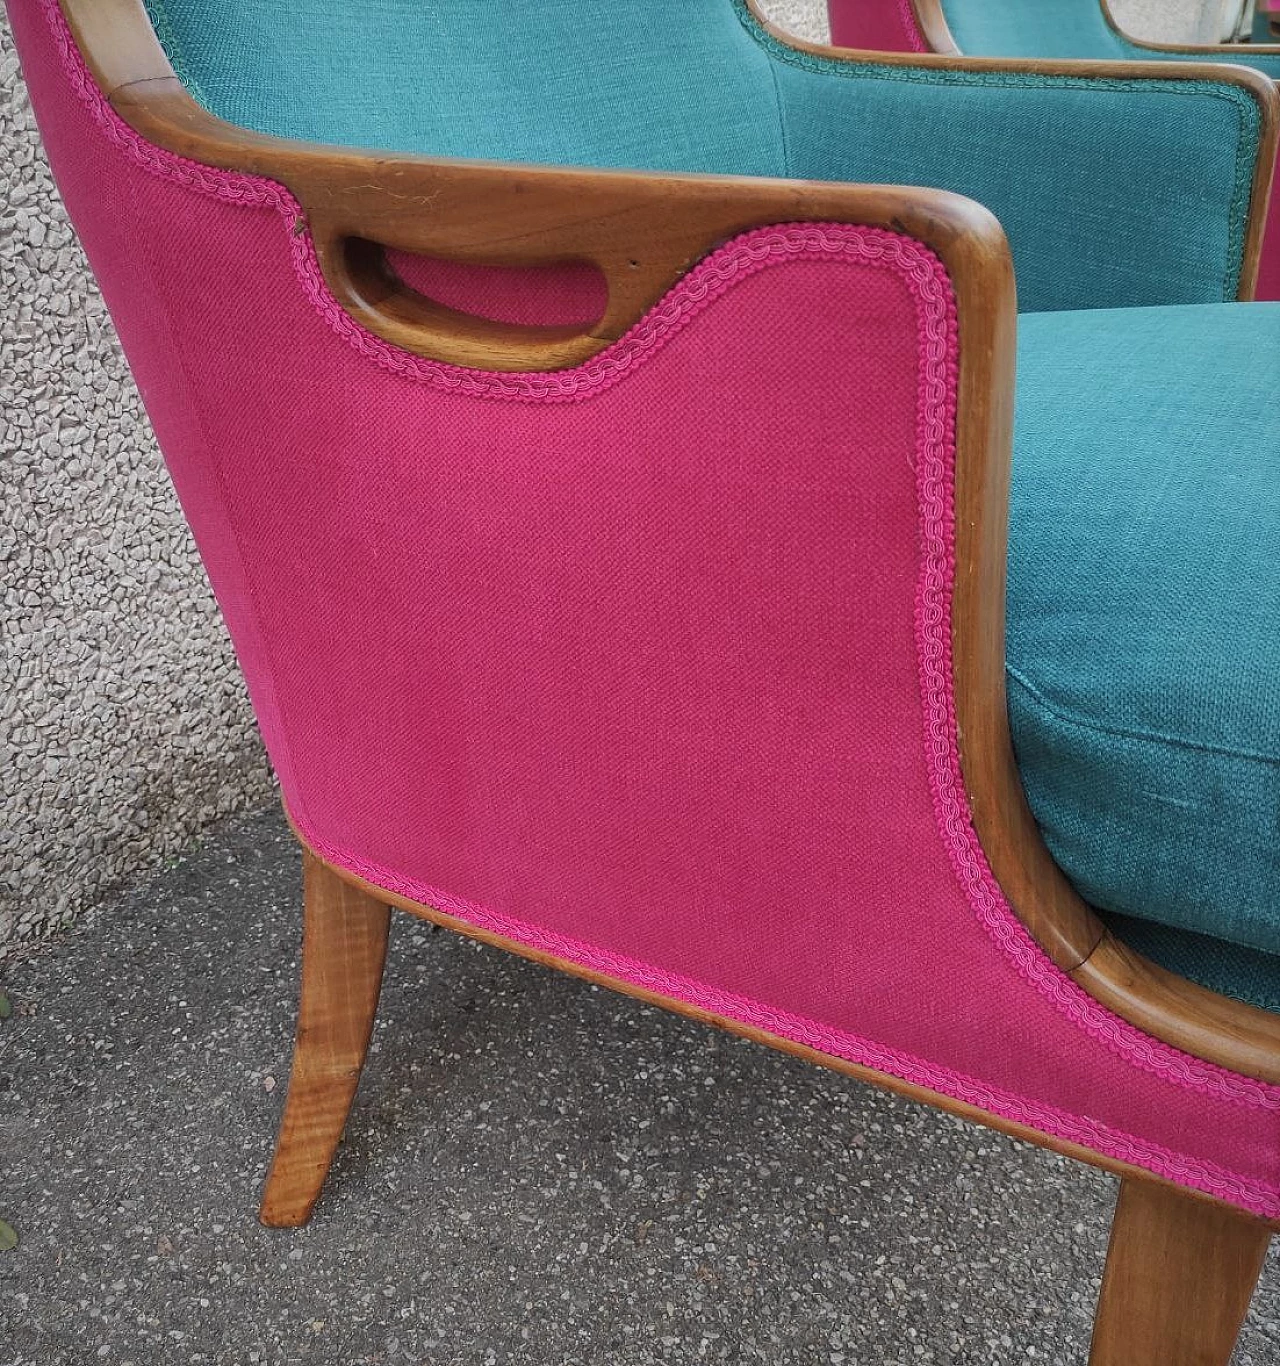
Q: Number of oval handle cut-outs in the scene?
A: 1